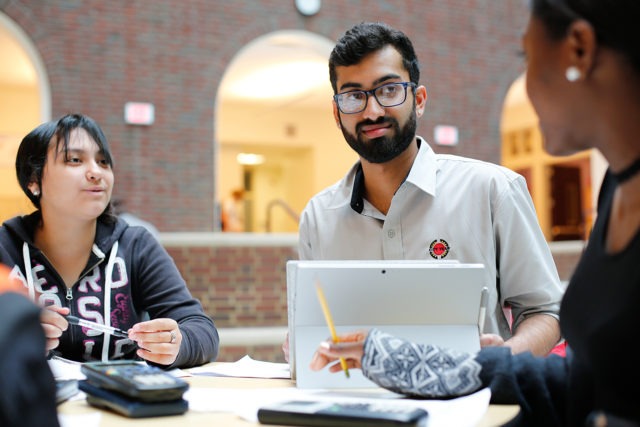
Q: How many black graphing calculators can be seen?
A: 3